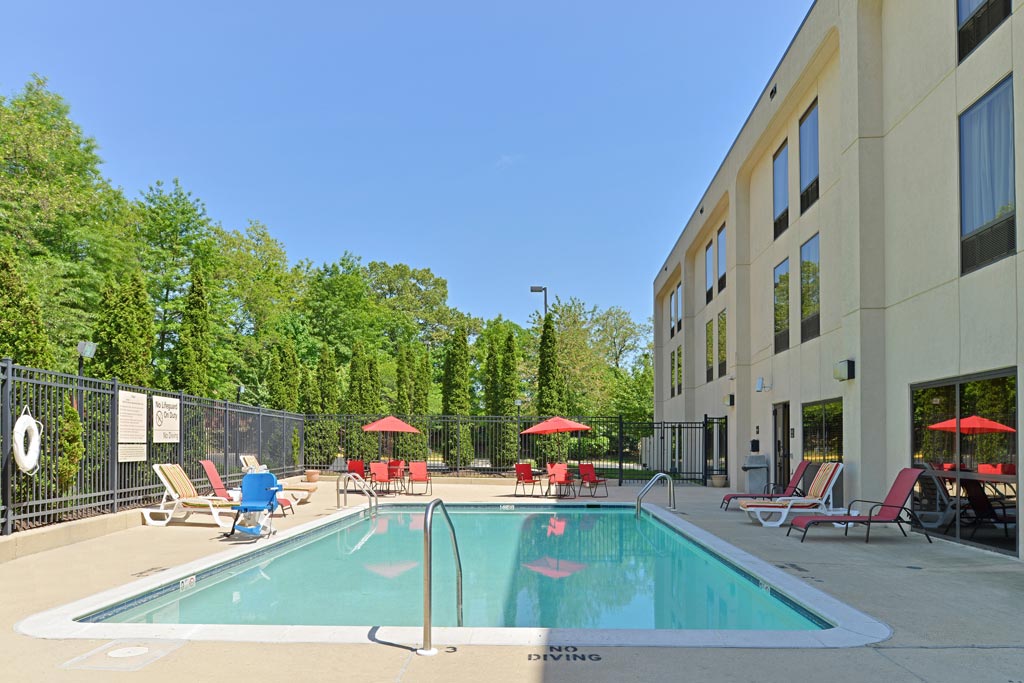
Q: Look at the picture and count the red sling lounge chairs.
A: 3